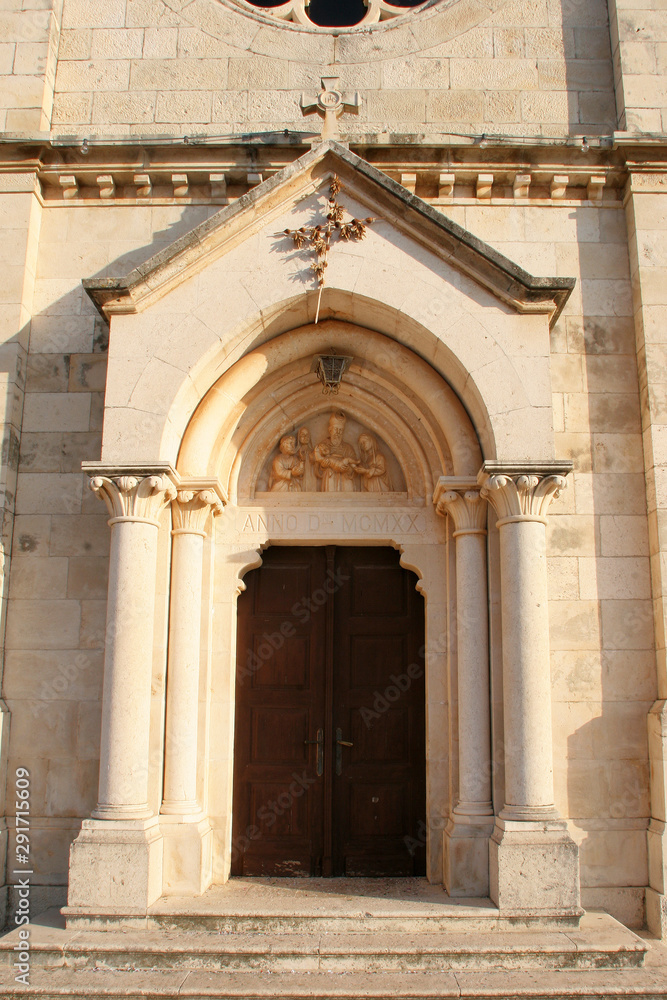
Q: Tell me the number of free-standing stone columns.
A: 4